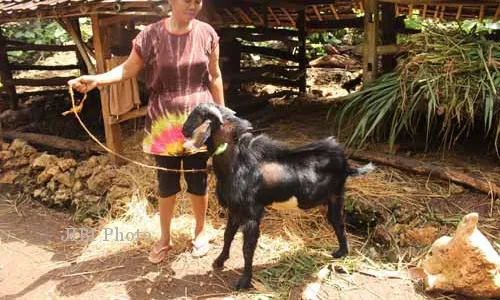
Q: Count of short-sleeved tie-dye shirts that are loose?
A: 1